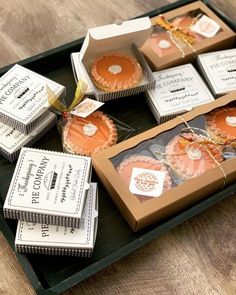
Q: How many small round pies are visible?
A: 7